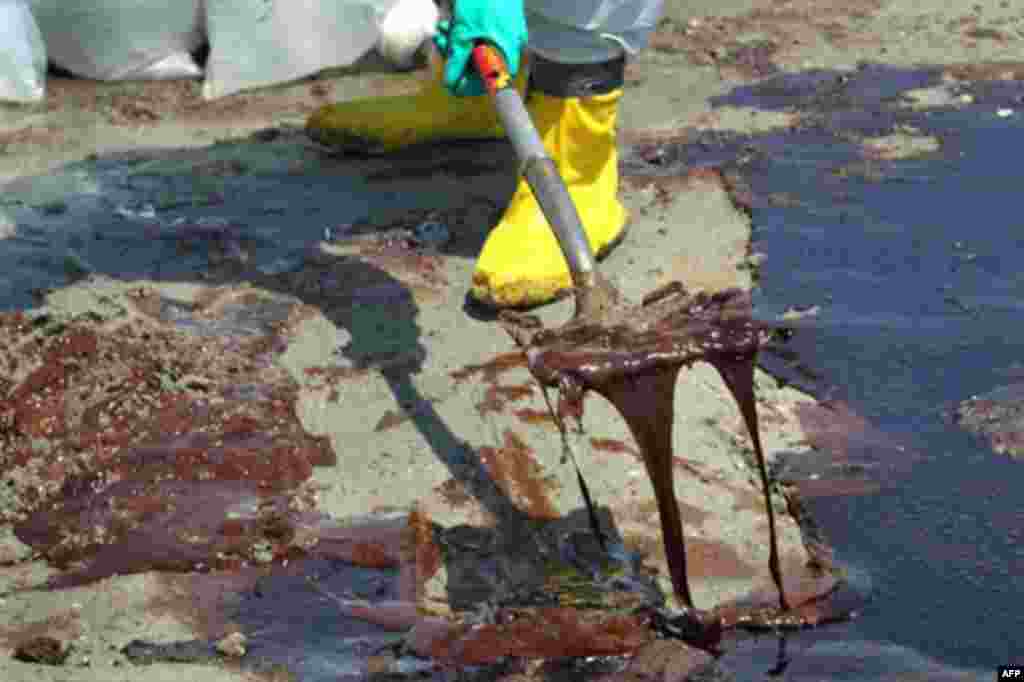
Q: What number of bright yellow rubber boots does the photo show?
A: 2